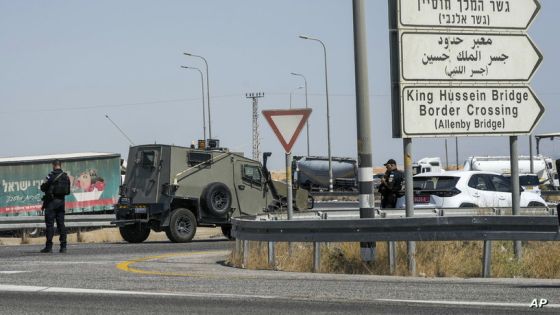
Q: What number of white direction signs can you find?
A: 3